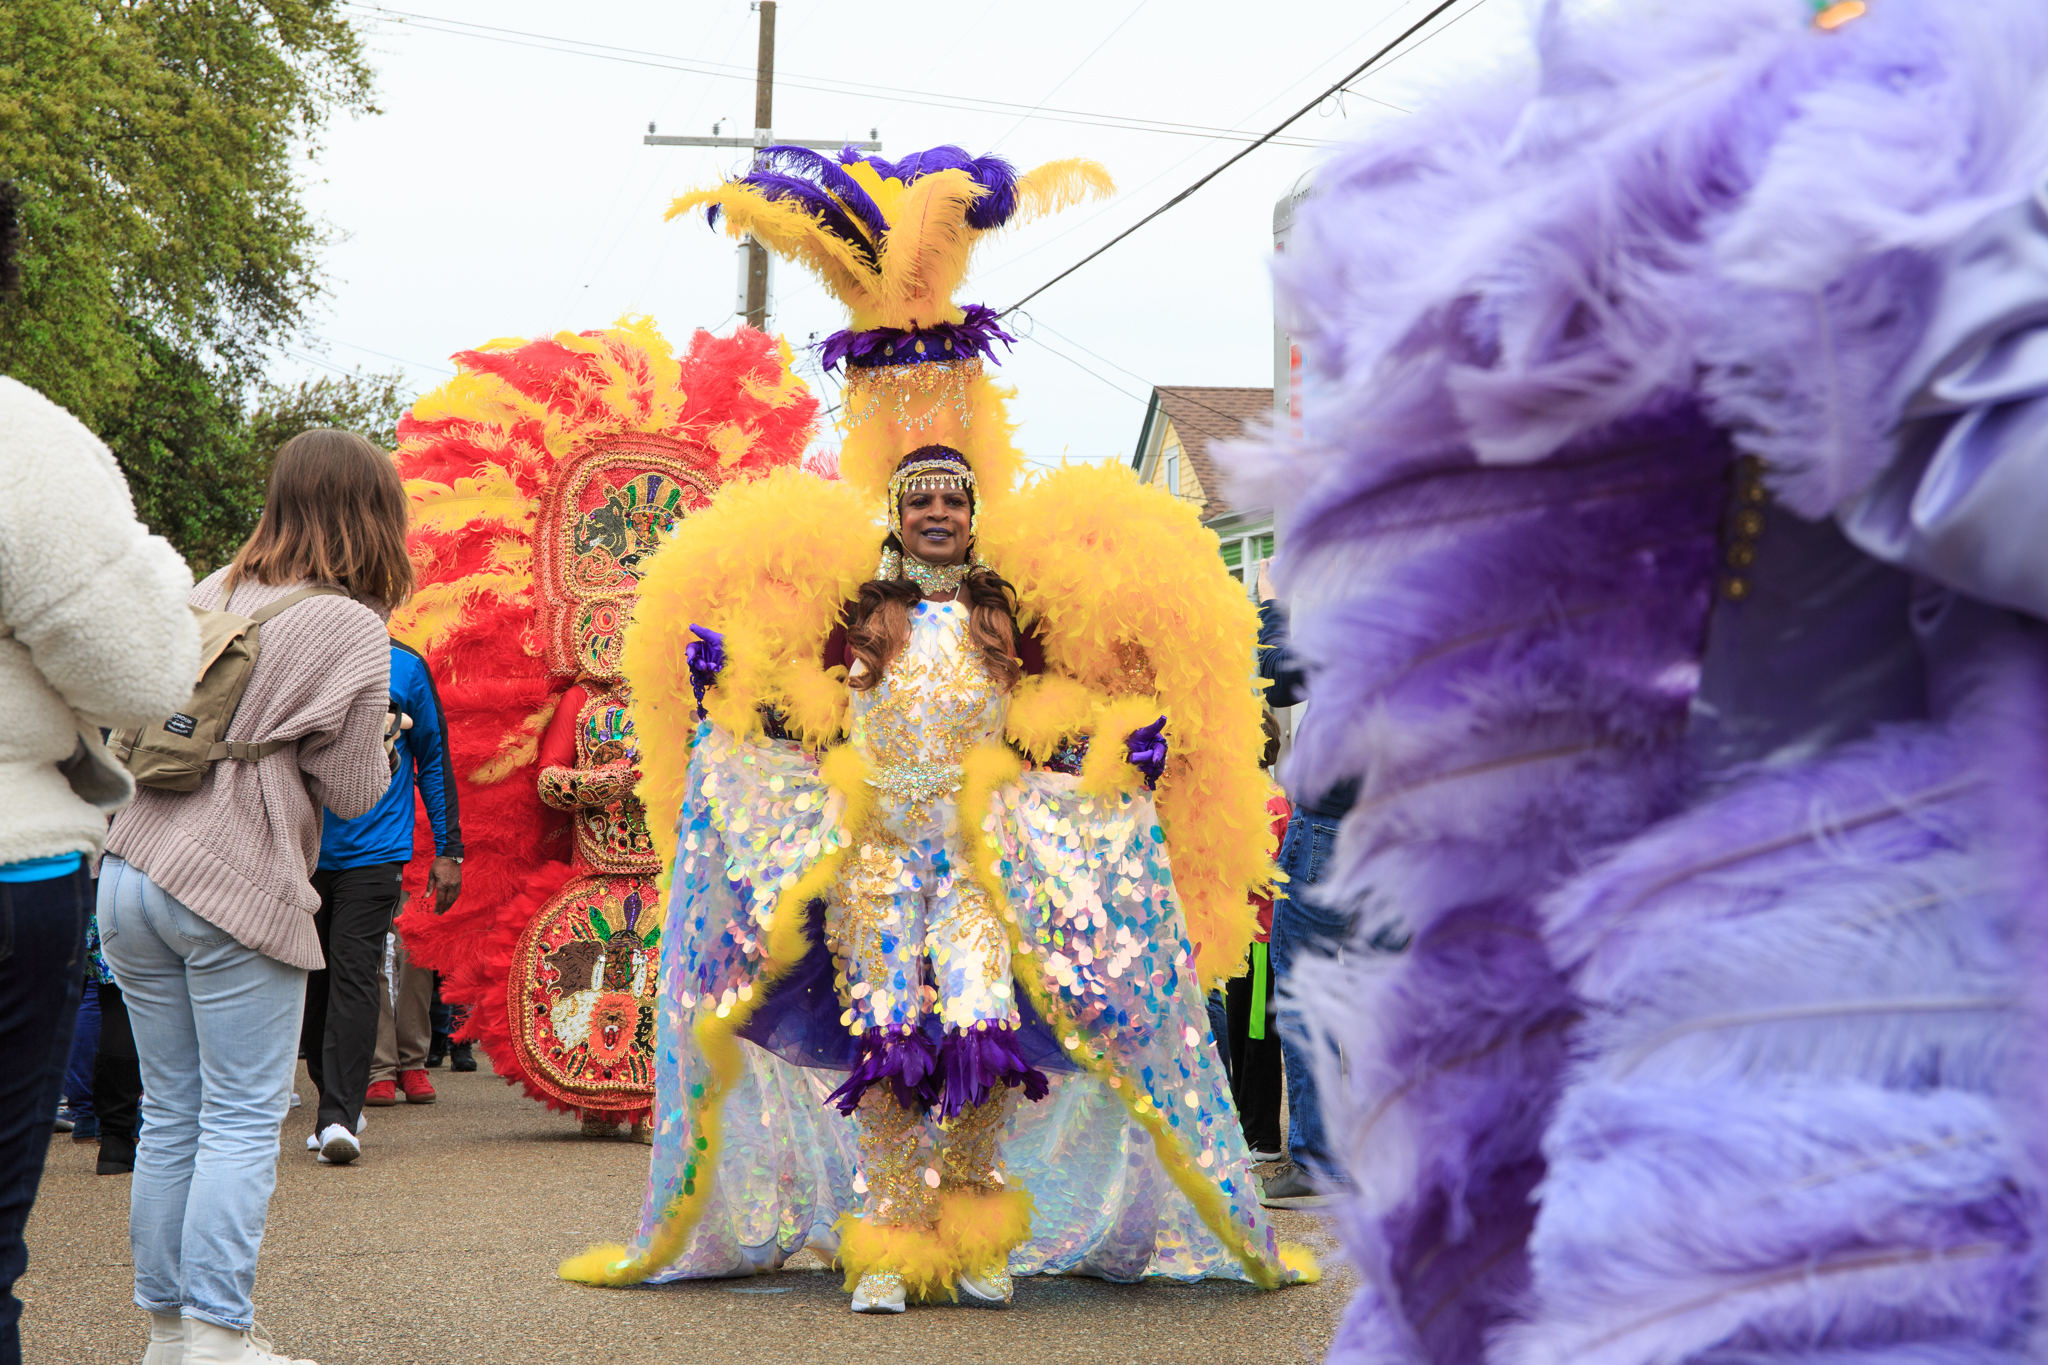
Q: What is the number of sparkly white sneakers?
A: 2